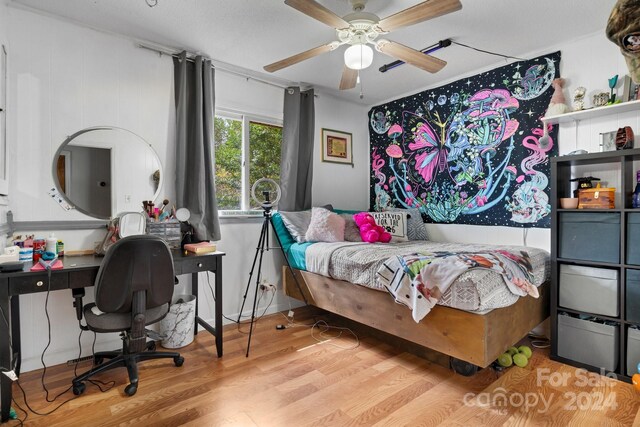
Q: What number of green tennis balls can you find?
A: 4